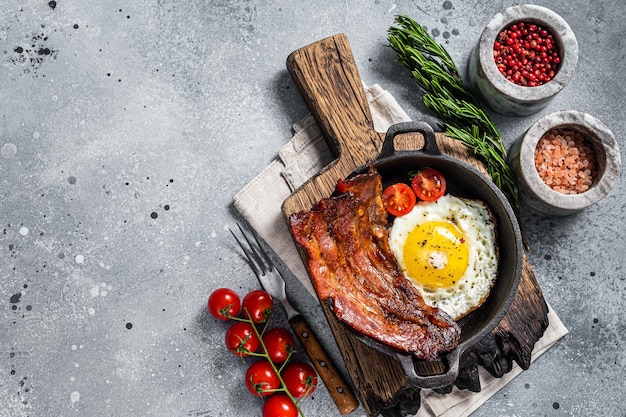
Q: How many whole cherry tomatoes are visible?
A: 7